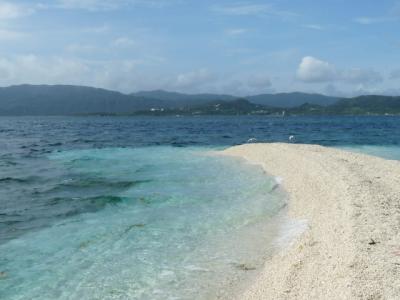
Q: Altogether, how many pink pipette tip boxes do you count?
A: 0